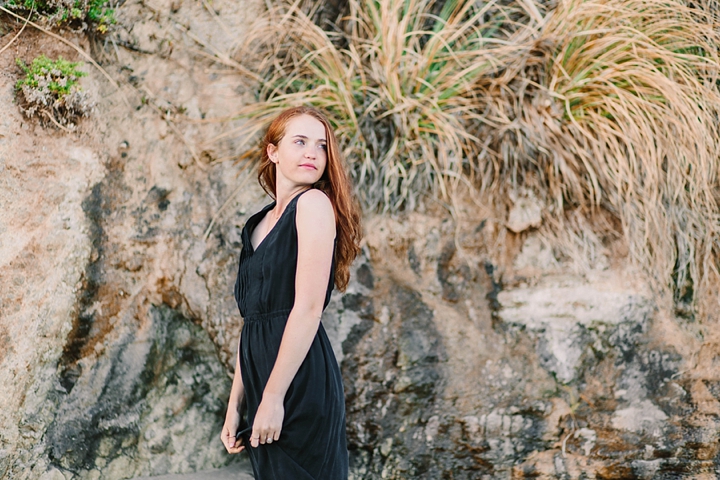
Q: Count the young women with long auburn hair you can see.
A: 1